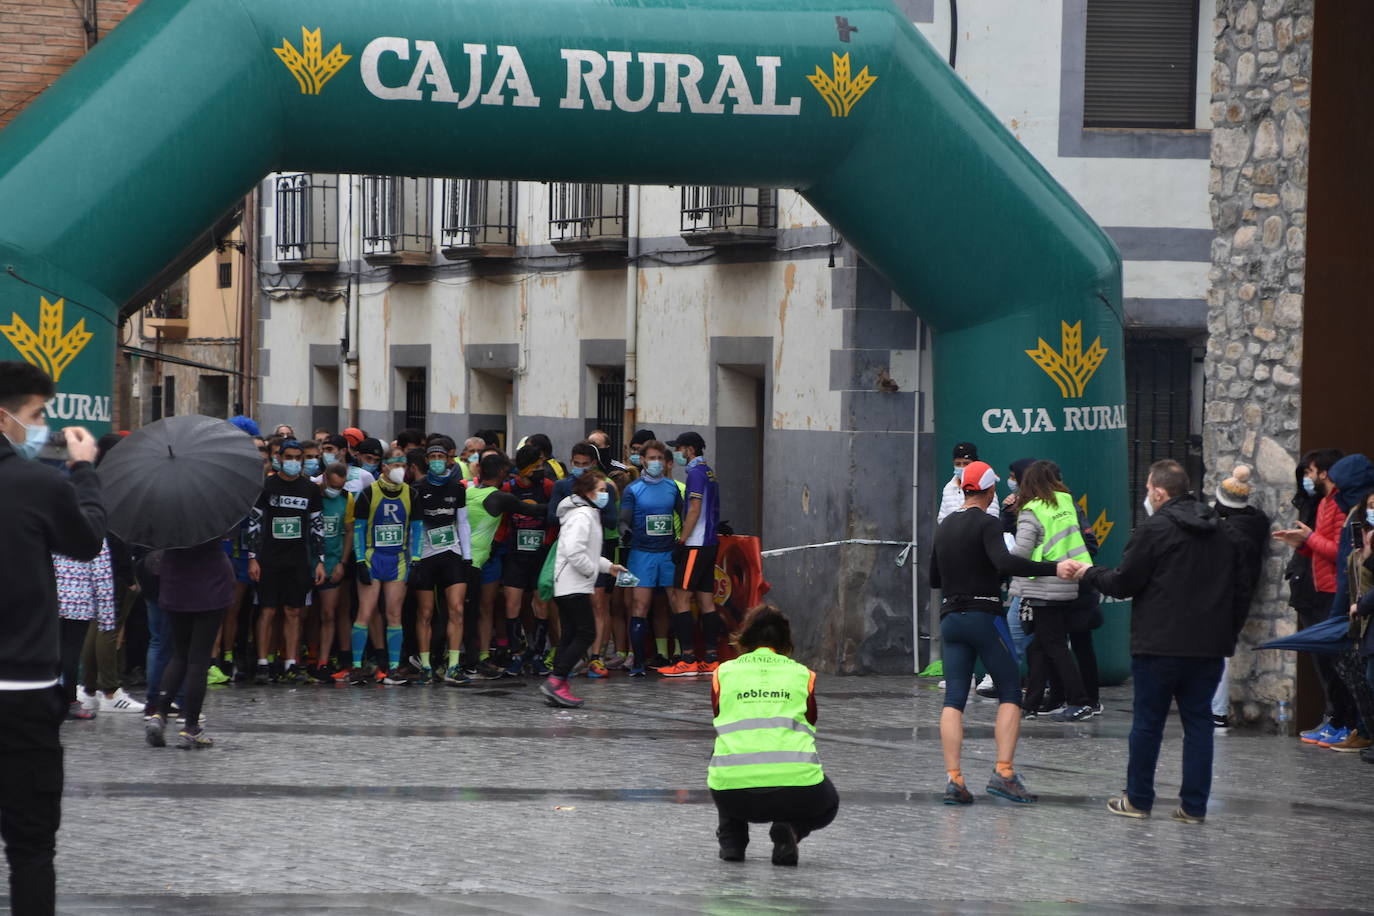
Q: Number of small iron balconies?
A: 5